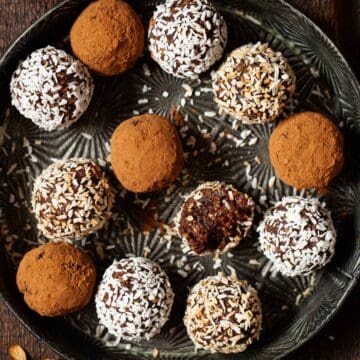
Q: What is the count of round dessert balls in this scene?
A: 12